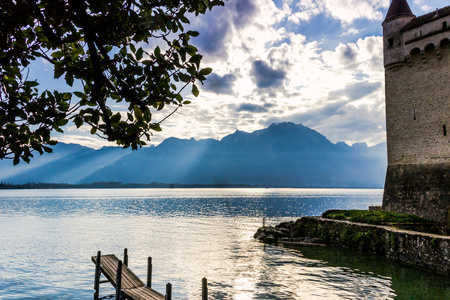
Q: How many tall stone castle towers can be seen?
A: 1